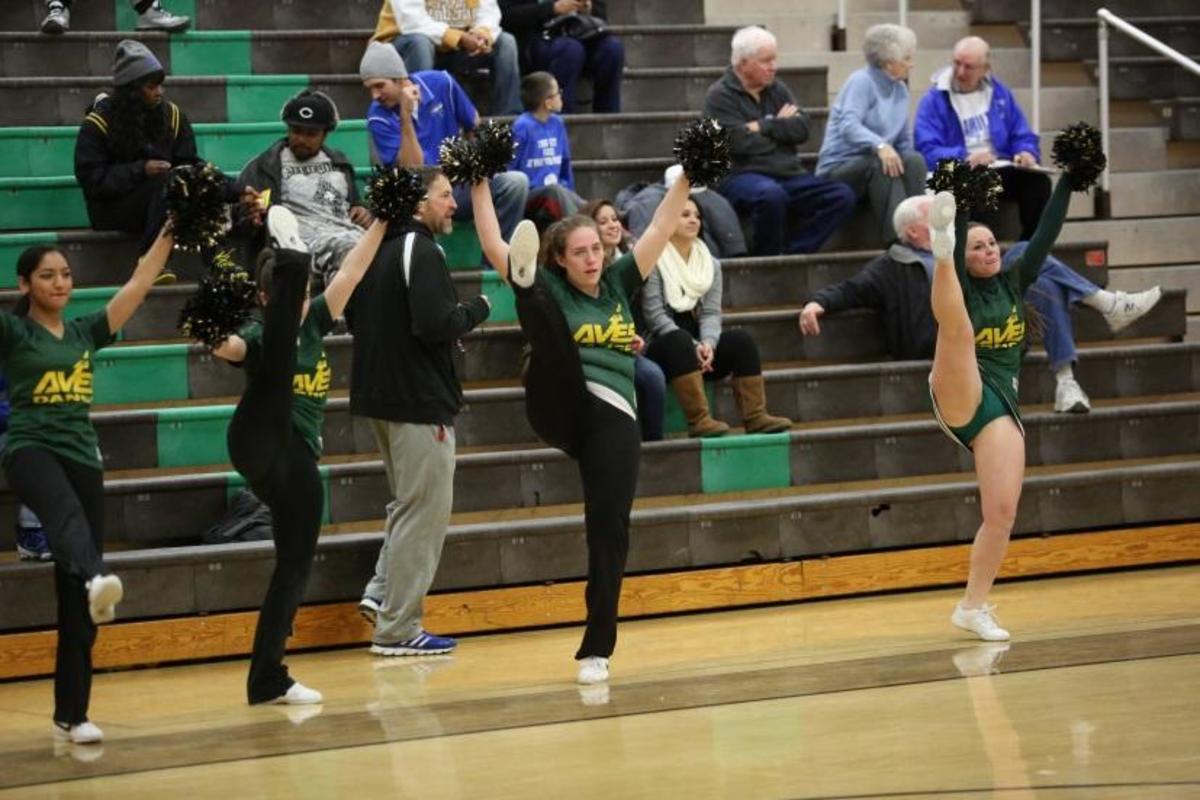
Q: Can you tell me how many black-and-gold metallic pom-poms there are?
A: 7